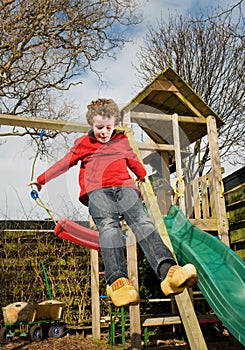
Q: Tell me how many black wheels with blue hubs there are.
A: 3